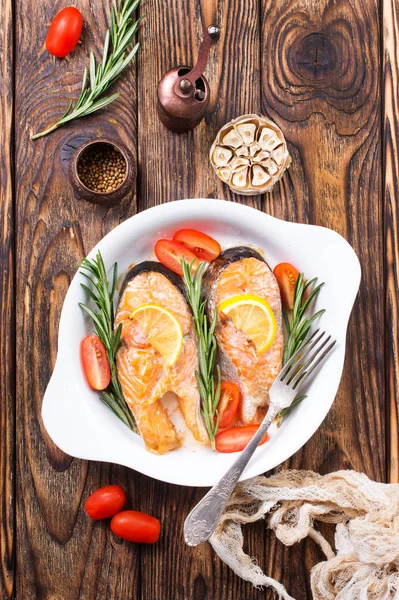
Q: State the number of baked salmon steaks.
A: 2